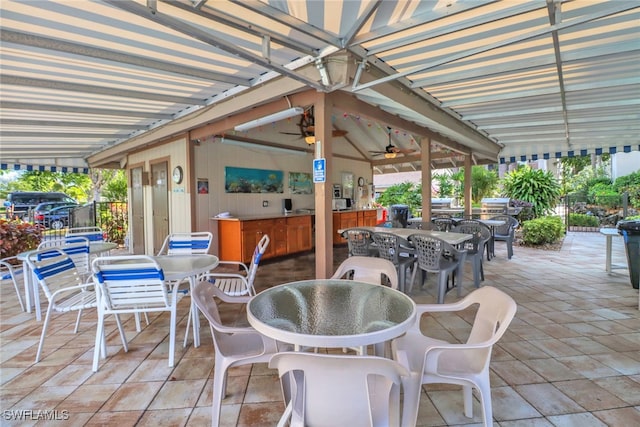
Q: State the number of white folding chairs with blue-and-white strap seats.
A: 7